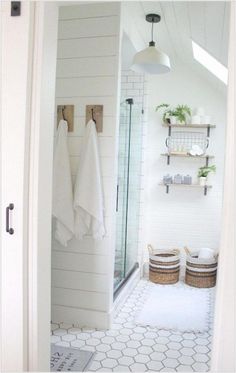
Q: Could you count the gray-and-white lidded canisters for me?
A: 3